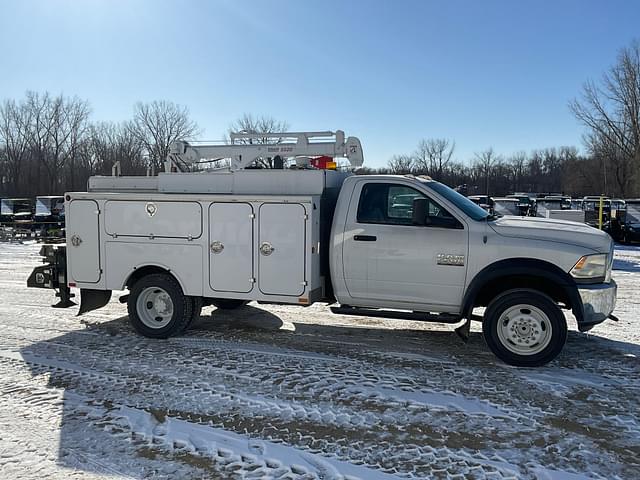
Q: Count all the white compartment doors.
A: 4